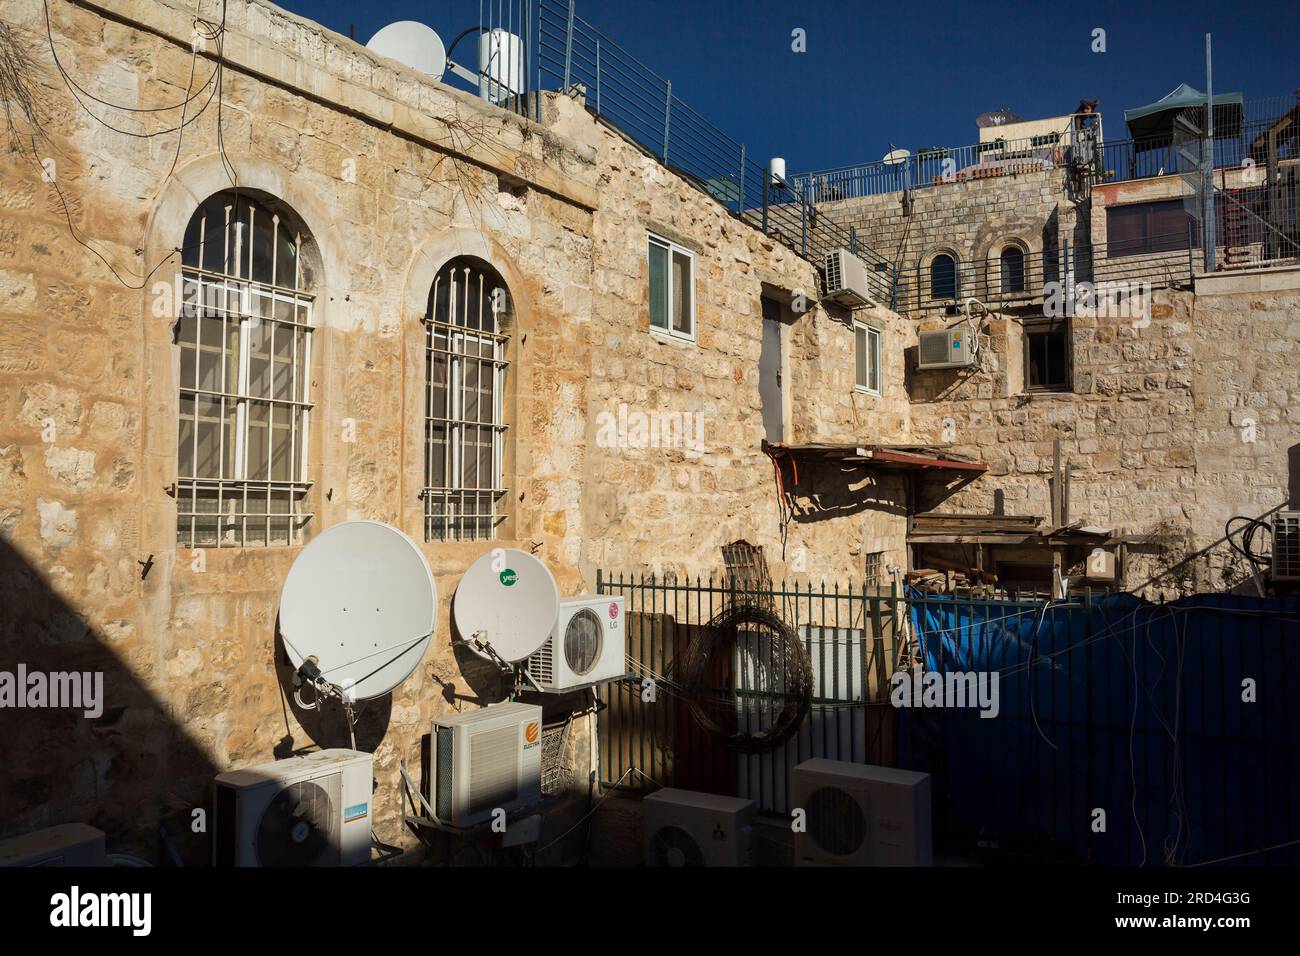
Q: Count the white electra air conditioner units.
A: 1